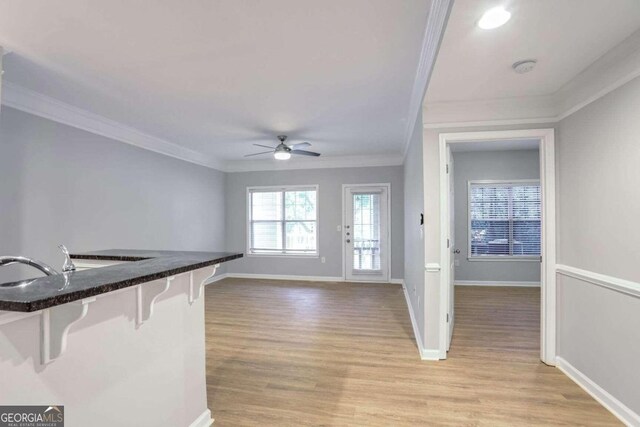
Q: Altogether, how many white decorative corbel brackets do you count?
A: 3